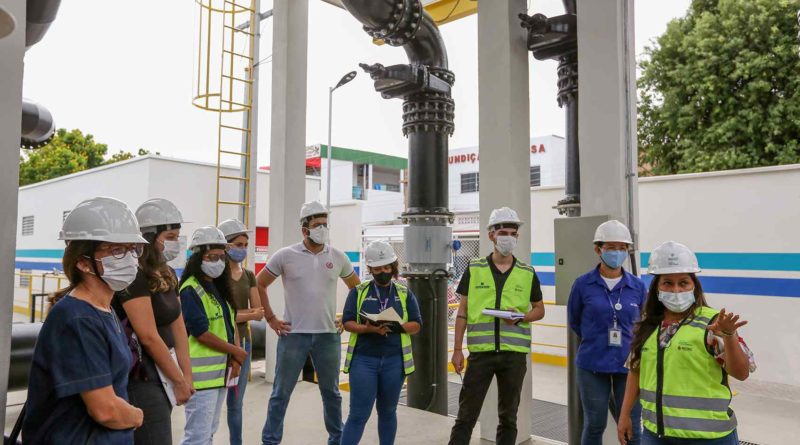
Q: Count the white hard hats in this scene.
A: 9